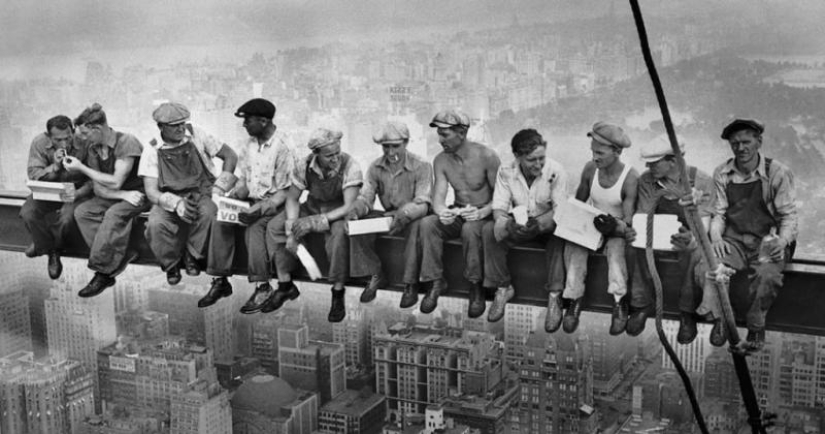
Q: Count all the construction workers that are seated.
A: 11